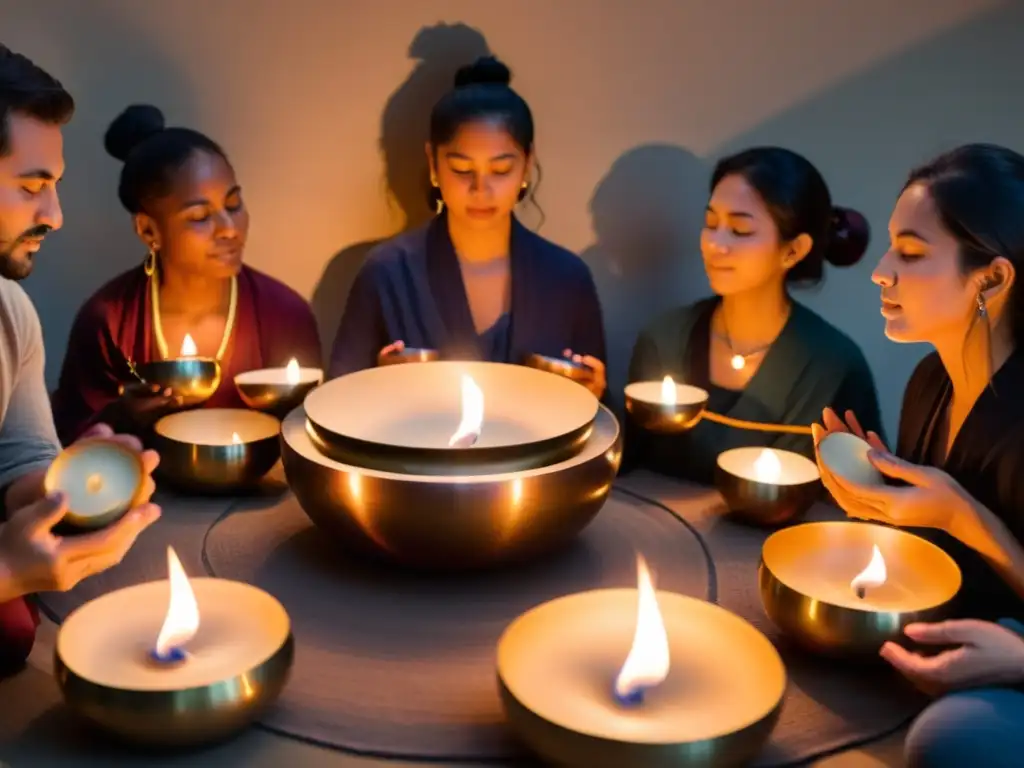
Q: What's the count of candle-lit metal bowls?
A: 9